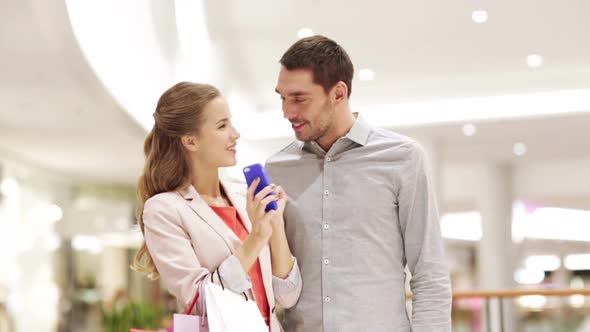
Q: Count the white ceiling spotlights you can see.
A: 6